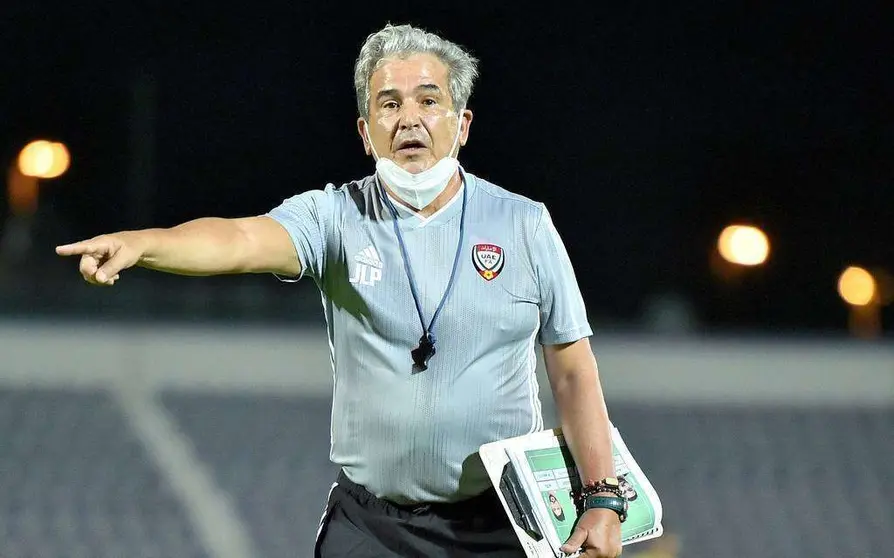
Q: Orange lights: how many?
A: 3